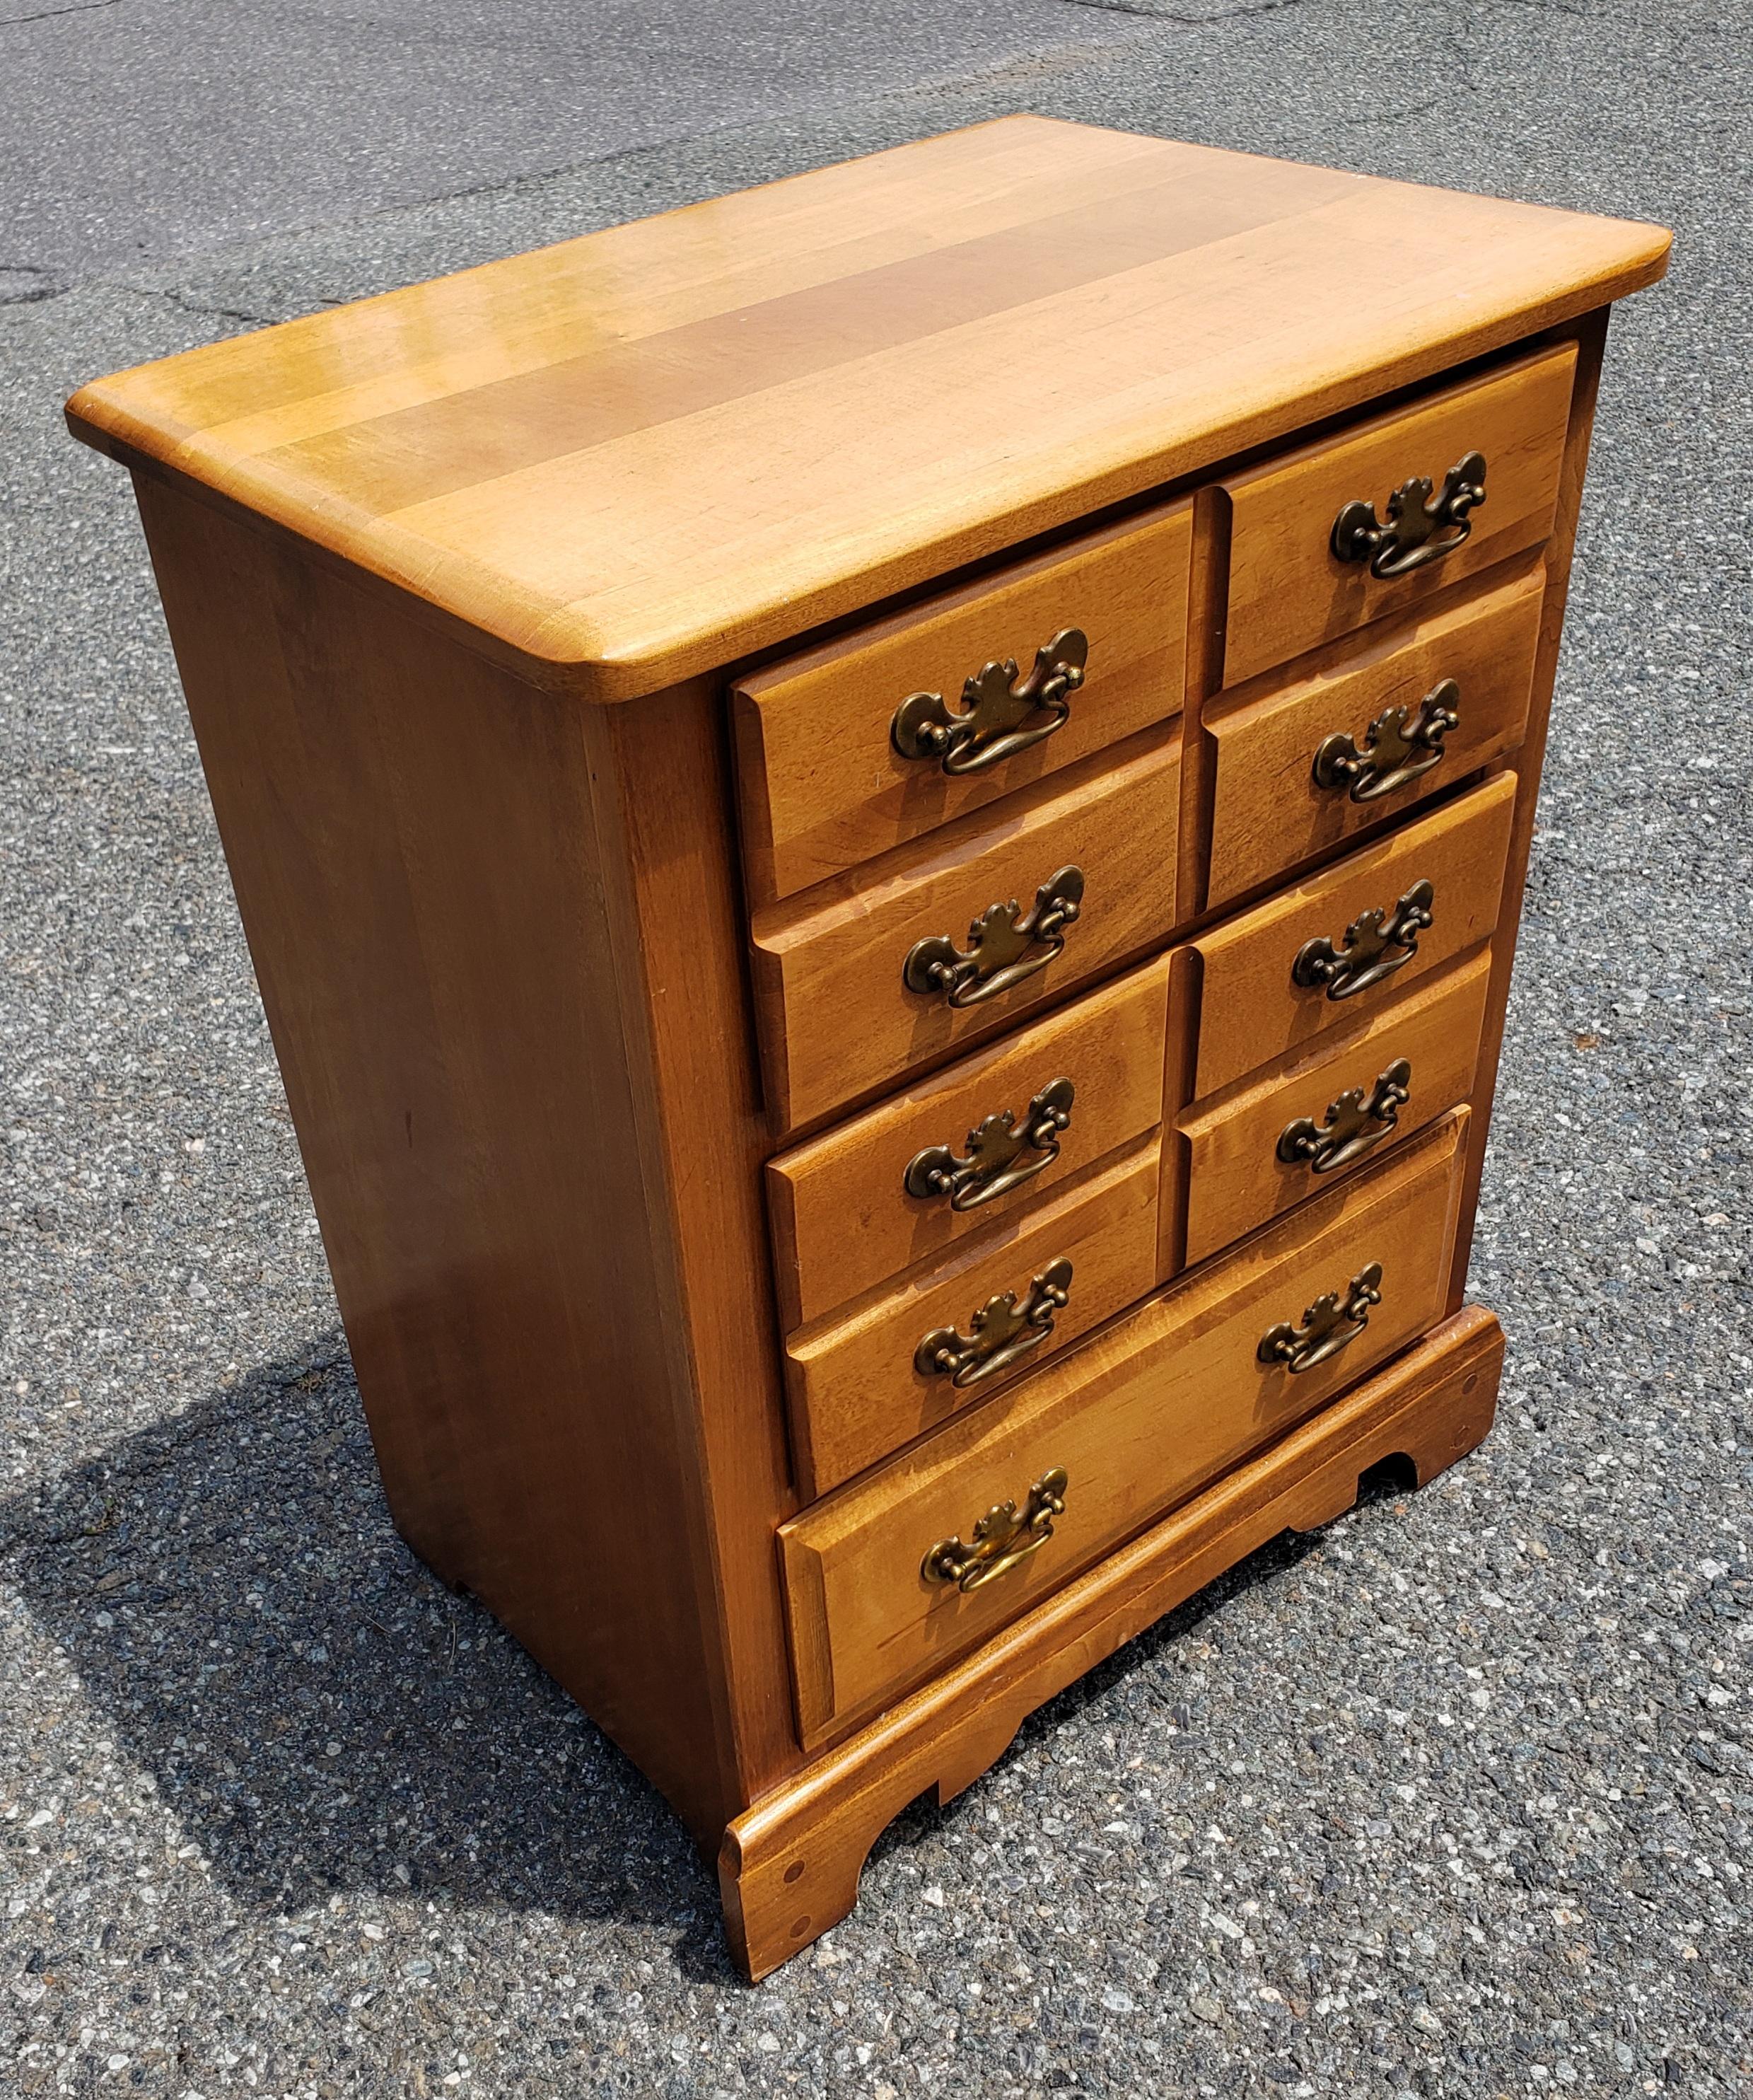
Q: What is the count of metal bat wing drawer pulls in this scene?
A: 10